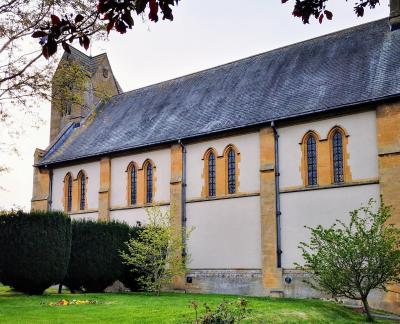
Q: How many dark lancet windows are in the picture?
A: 8